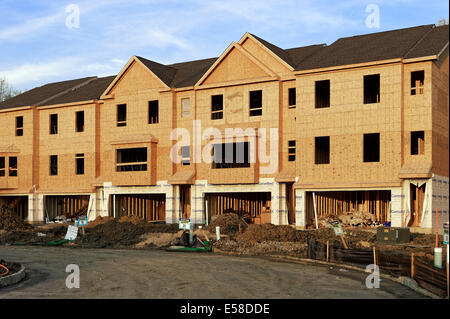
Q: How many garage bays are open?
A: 5